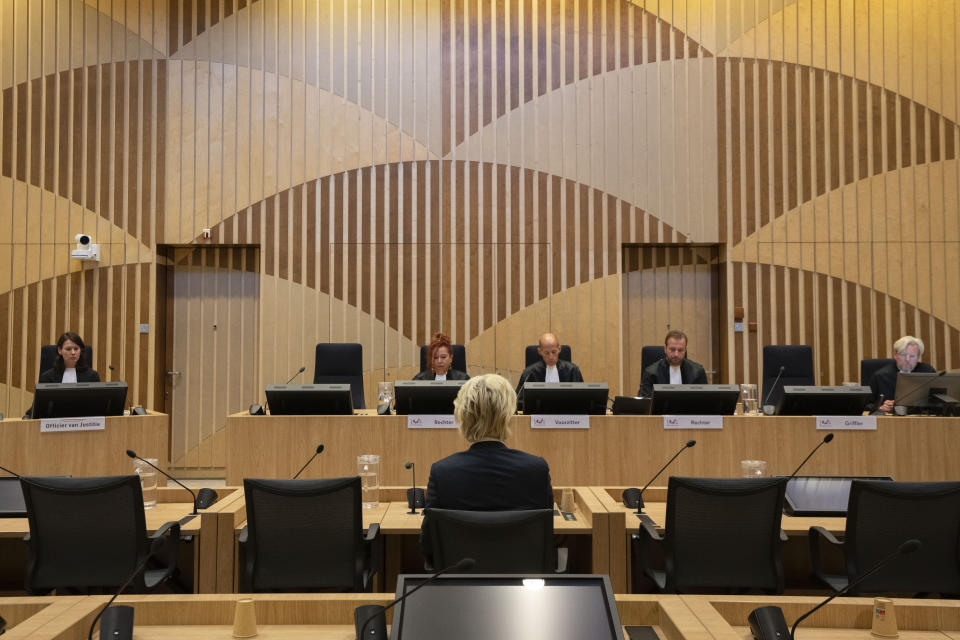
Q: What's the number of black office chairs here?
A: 12